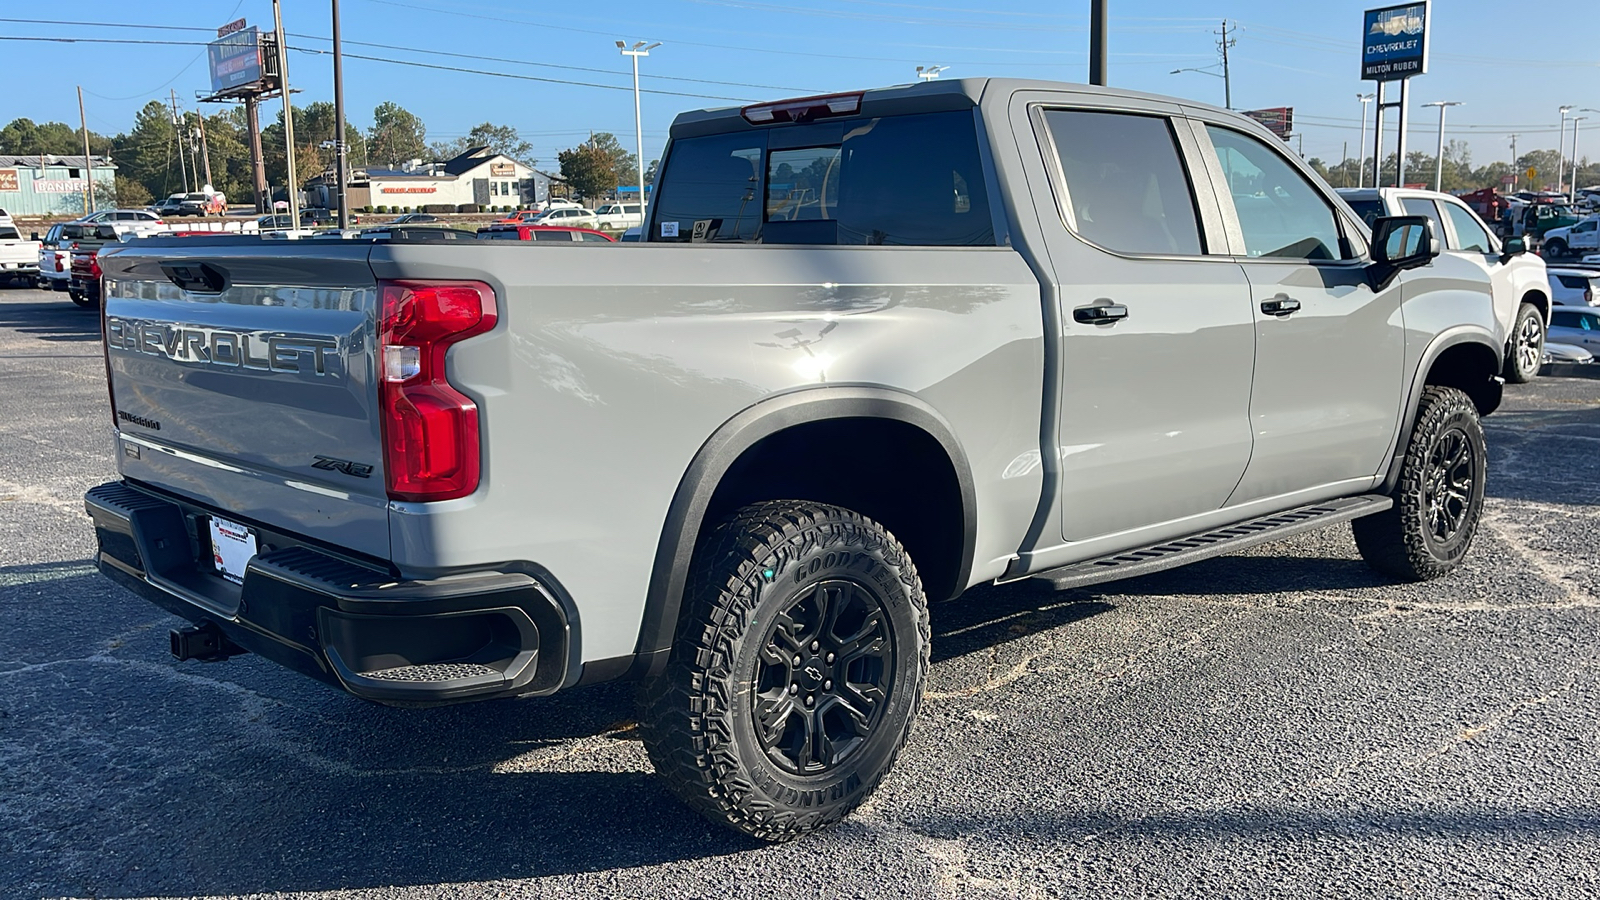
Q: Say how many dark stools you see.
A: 0